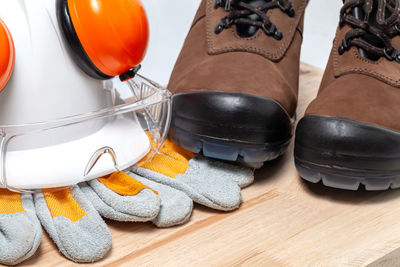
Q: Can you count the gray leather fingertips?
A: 6